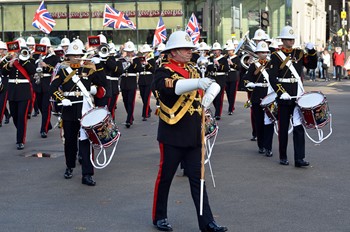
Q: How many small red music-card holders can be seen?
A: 3